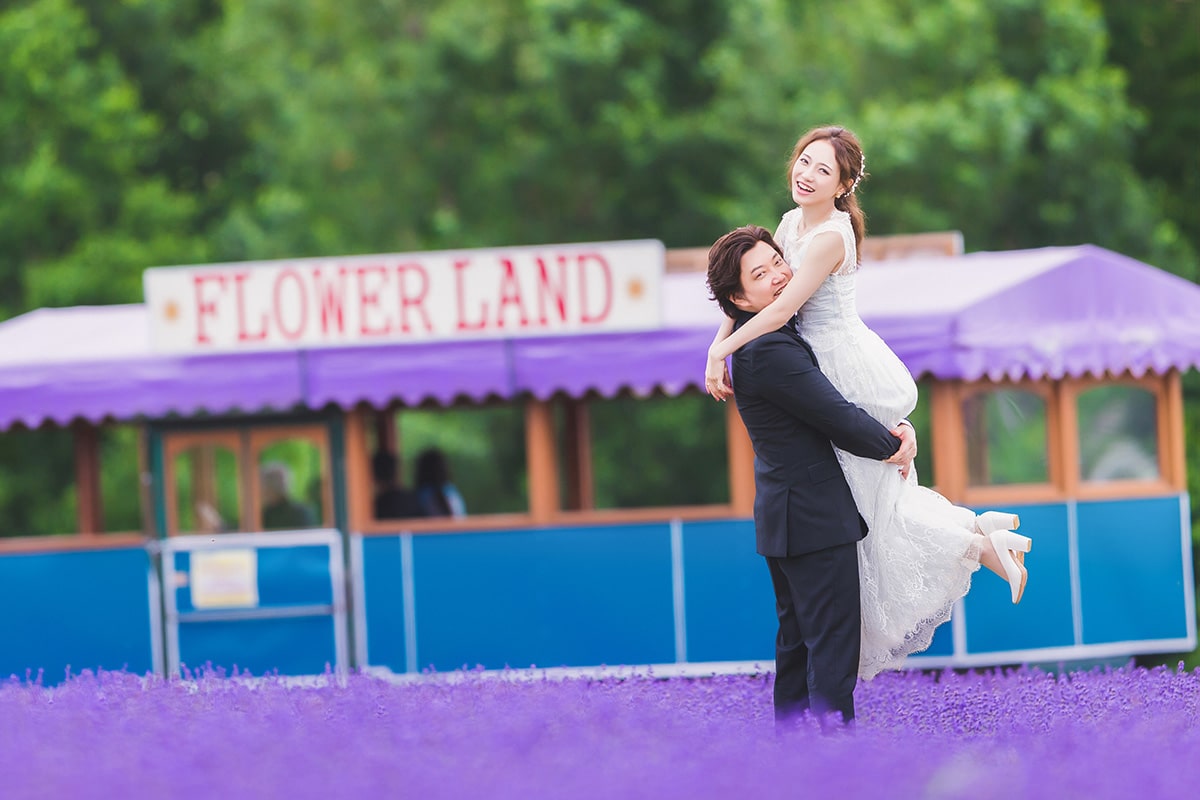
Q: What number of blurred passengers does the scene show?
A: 3